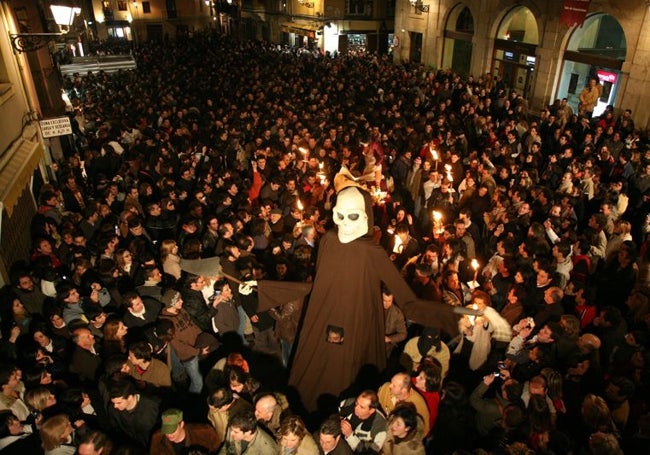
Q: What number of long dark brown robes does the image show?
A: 1